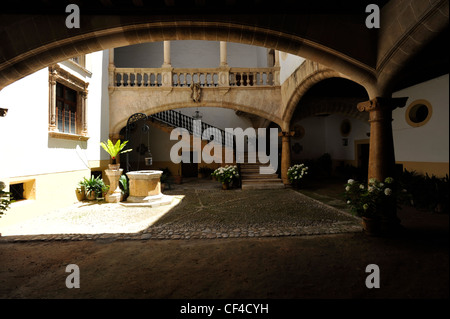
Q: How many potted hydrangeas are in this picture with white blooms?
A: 3